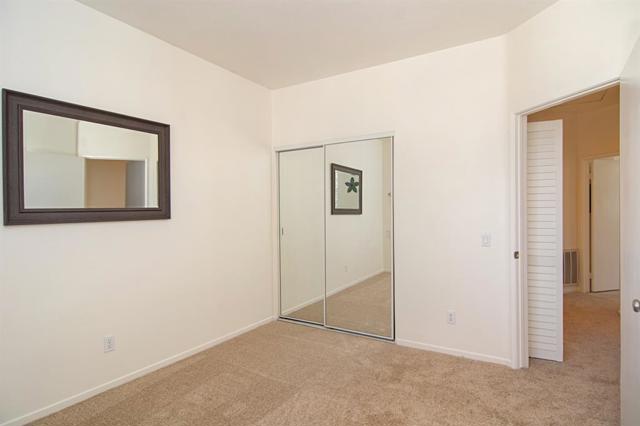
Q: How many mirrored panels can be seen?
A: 2